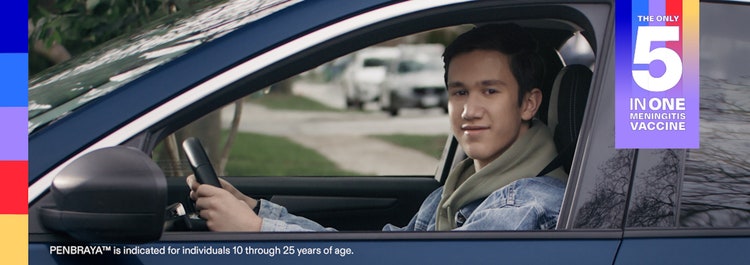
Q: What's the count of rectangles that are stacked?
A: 5